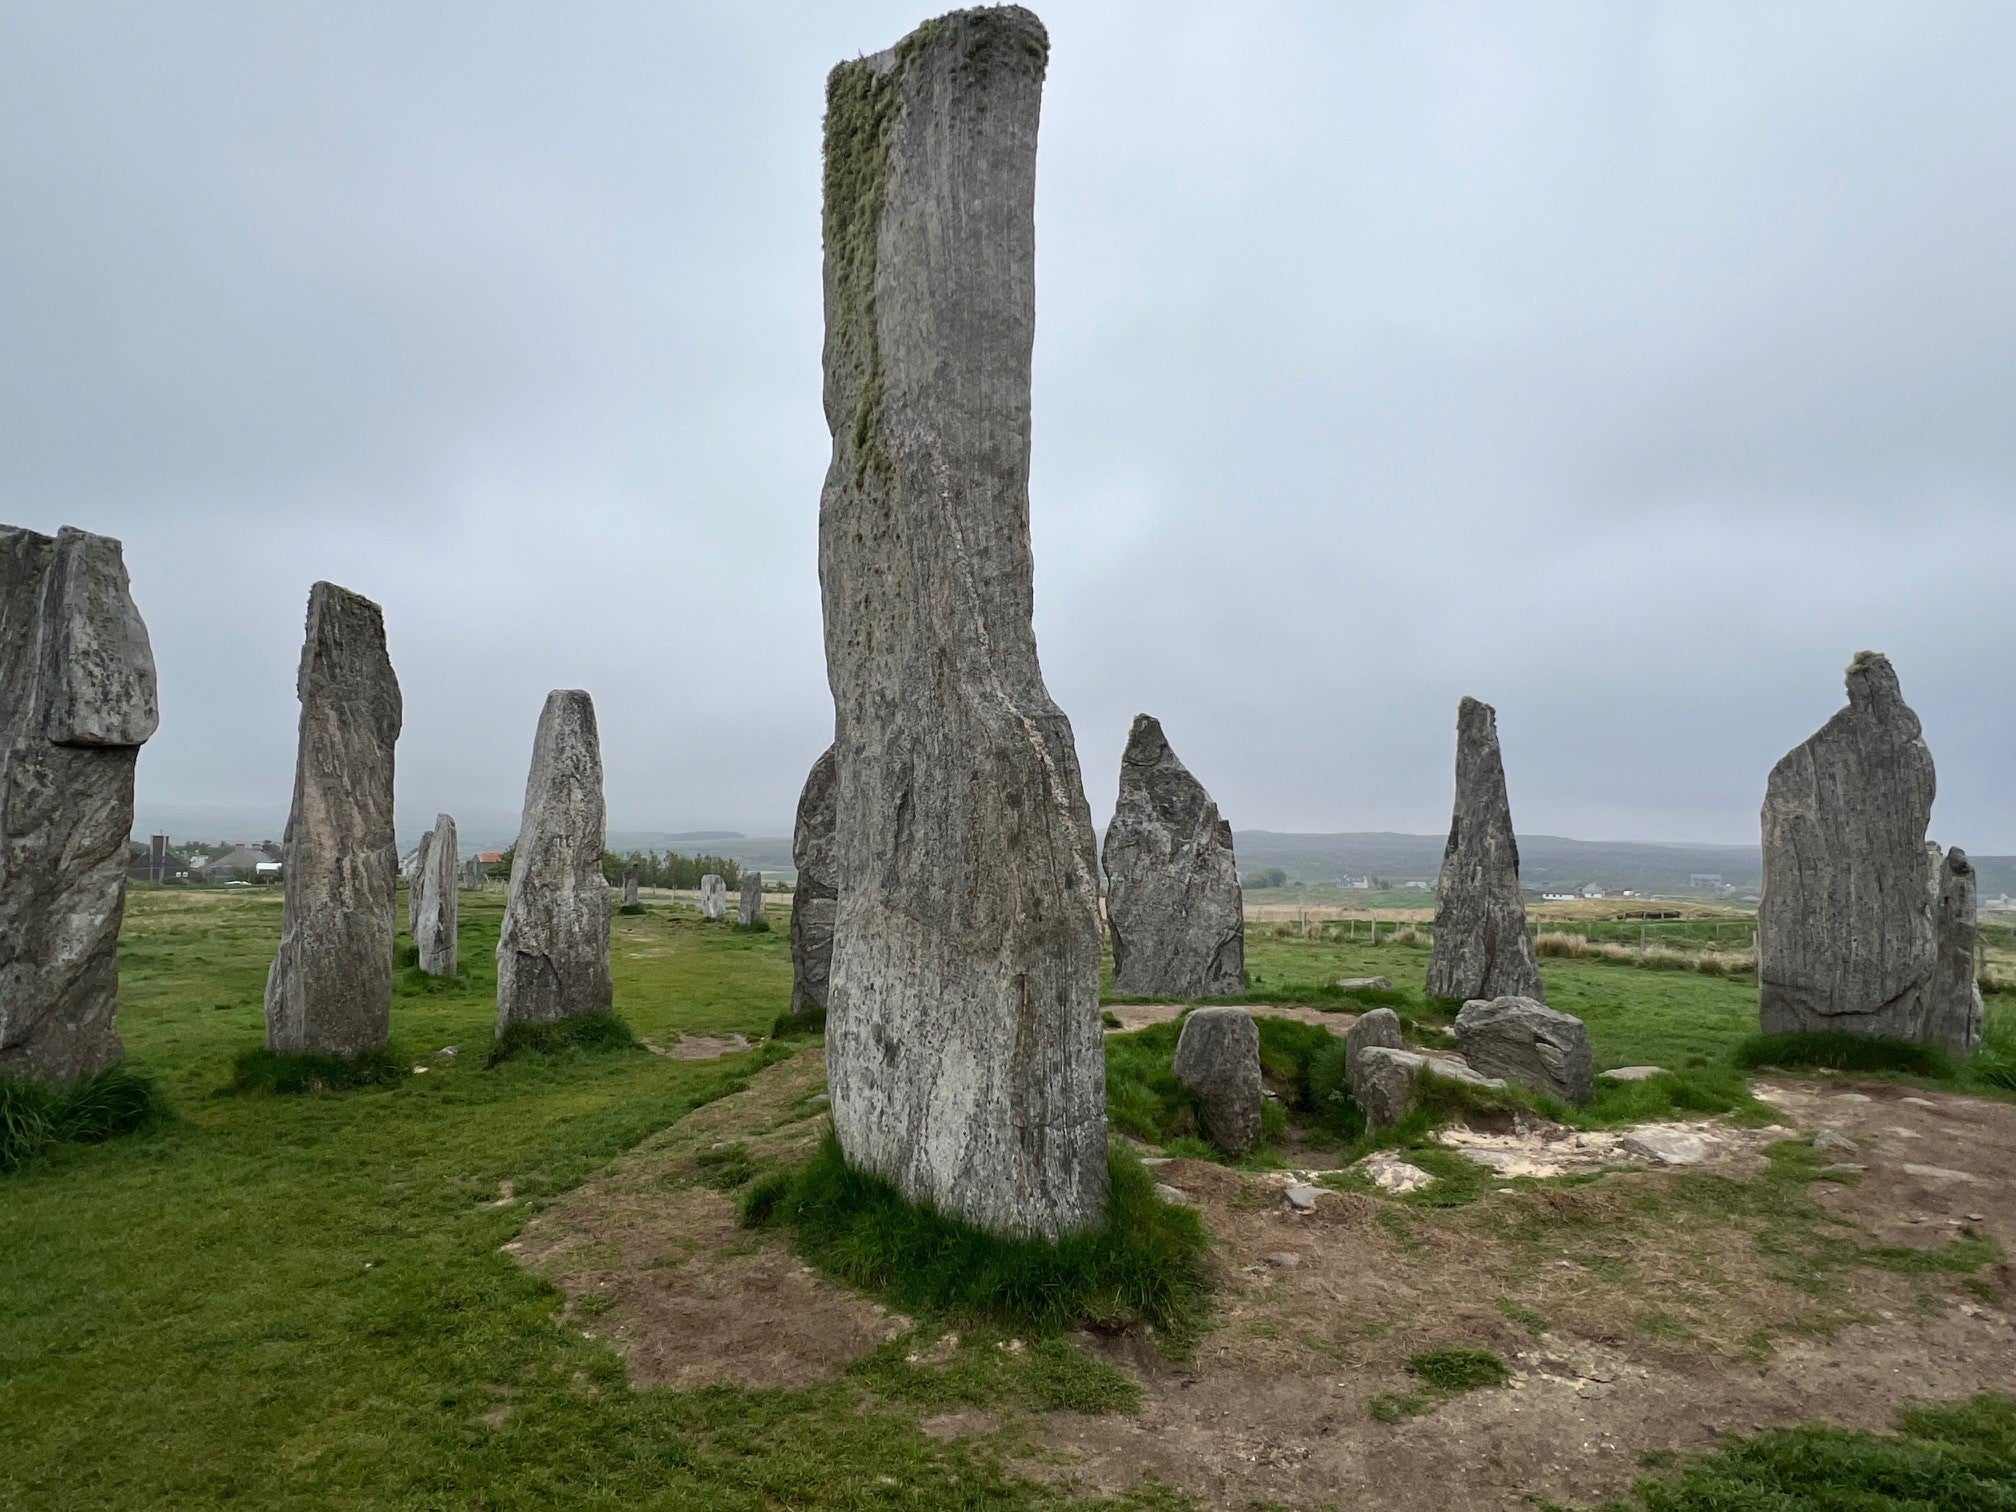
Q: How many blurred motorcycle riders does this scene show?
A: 0